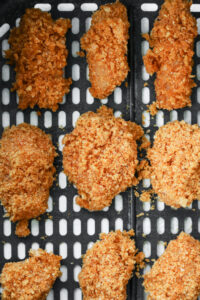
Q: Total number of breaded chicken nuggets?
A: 9